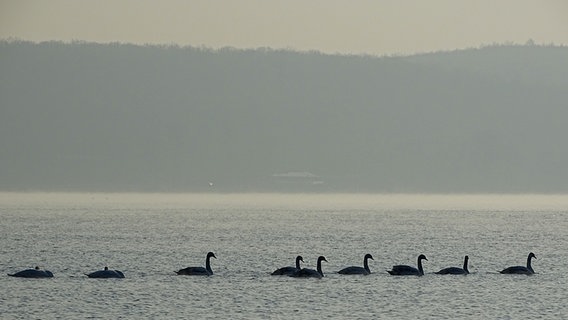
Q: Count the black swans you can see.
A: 9